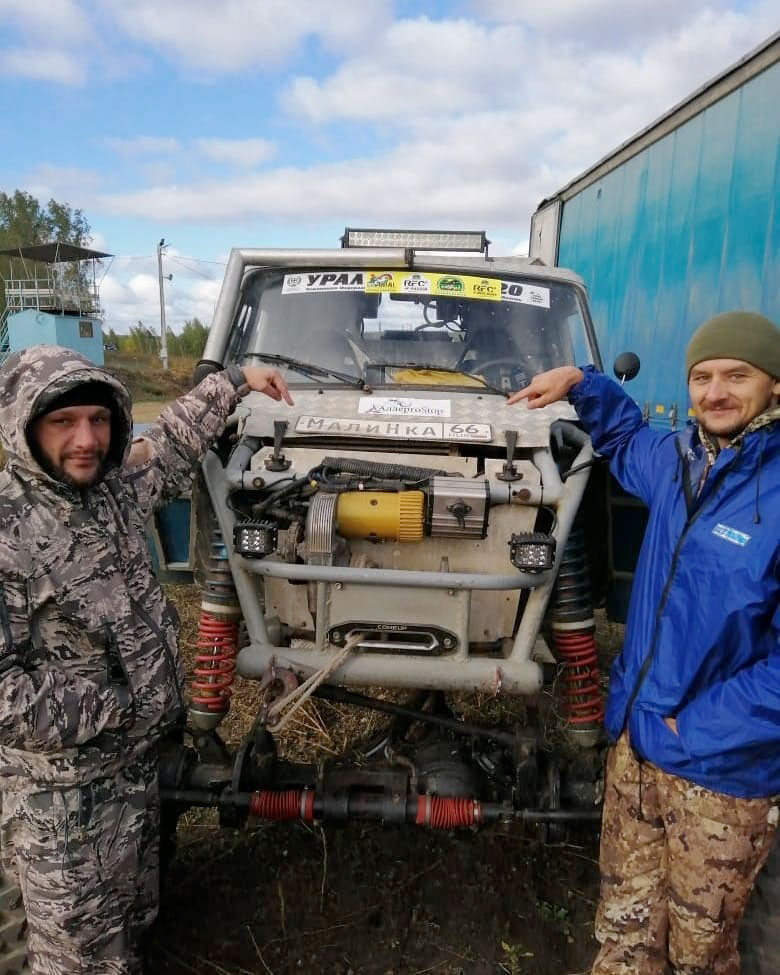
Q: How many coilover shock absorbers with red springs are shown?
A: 2